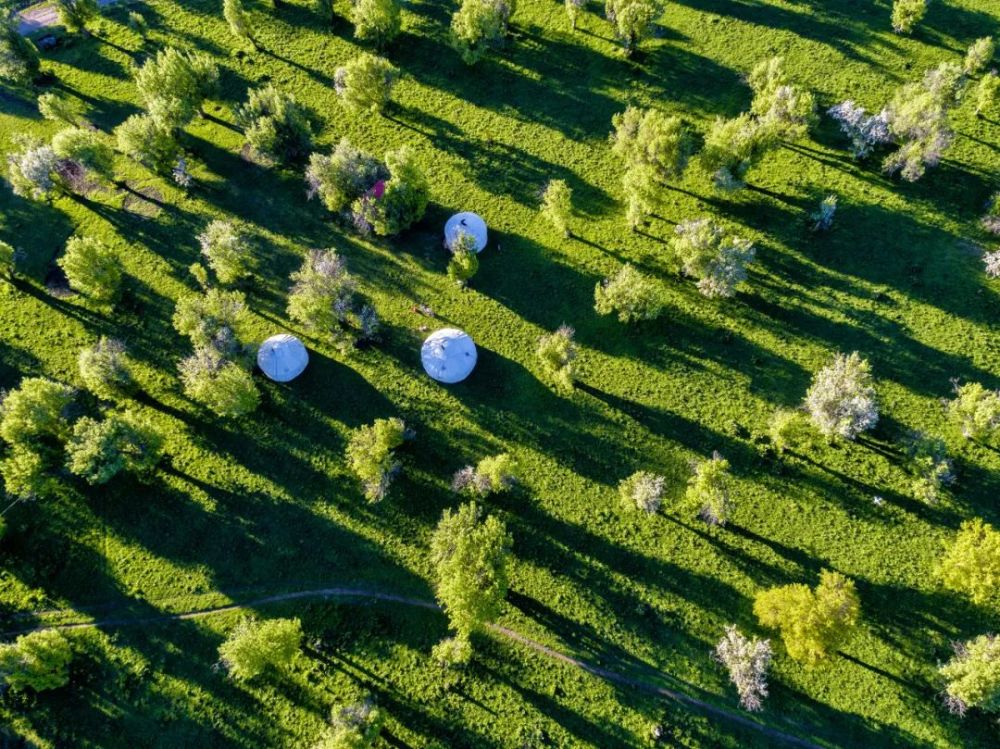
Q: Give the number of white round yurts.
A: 3